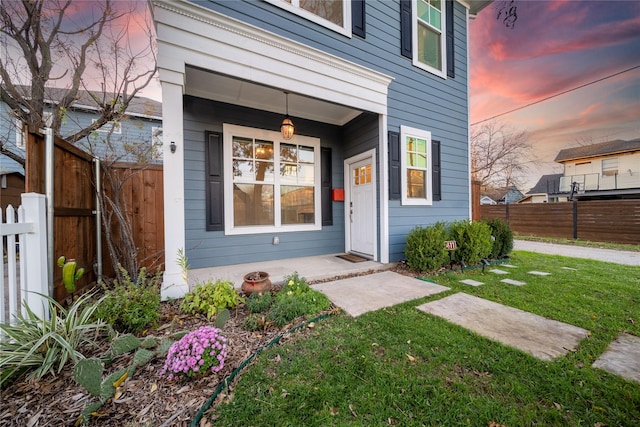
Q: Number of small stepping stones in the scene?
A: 6